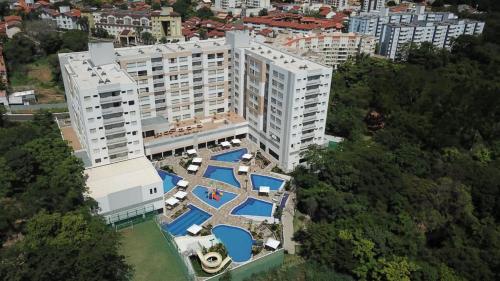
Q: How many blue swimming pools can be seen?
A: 8